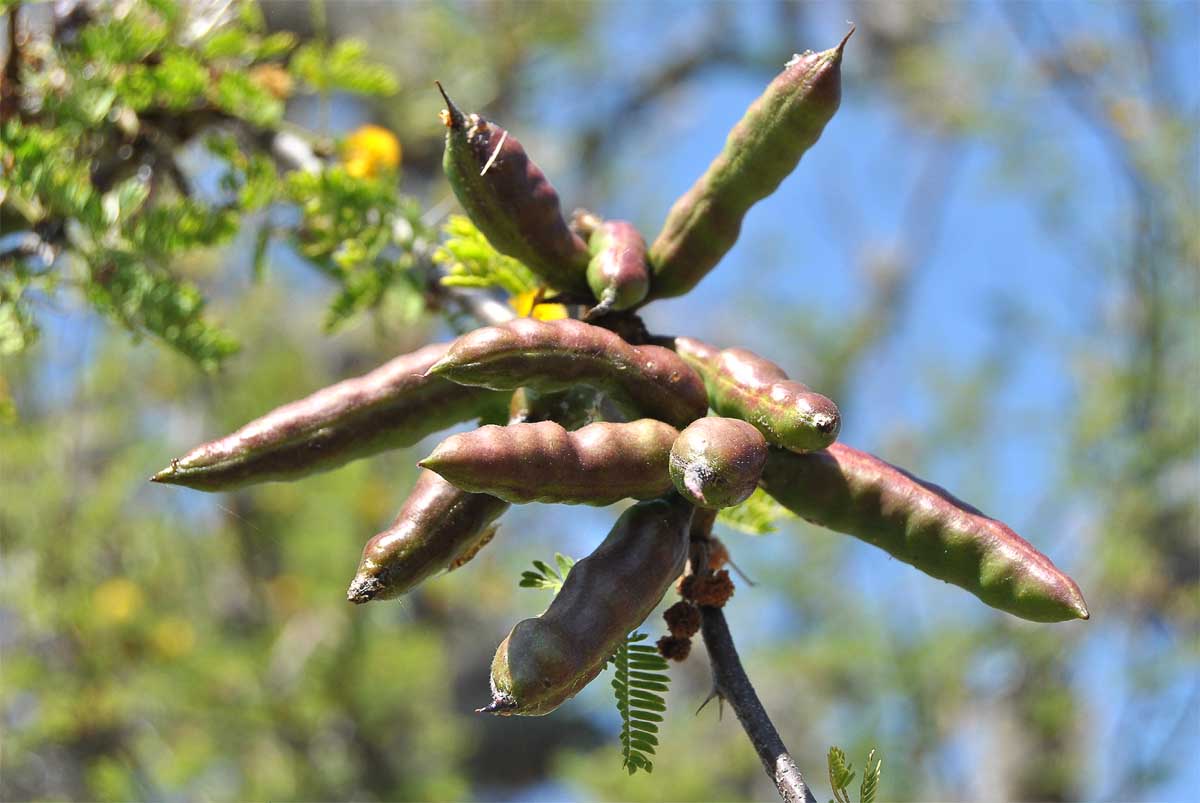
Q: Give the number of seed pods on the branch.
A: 11